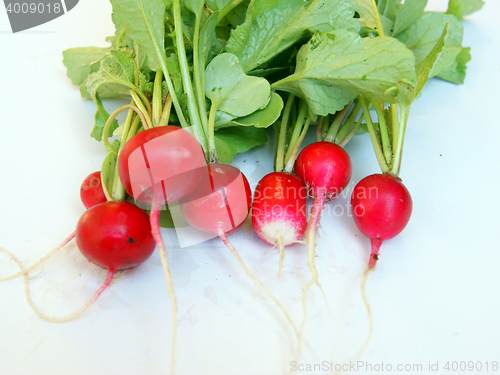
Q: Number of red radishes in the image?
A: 7